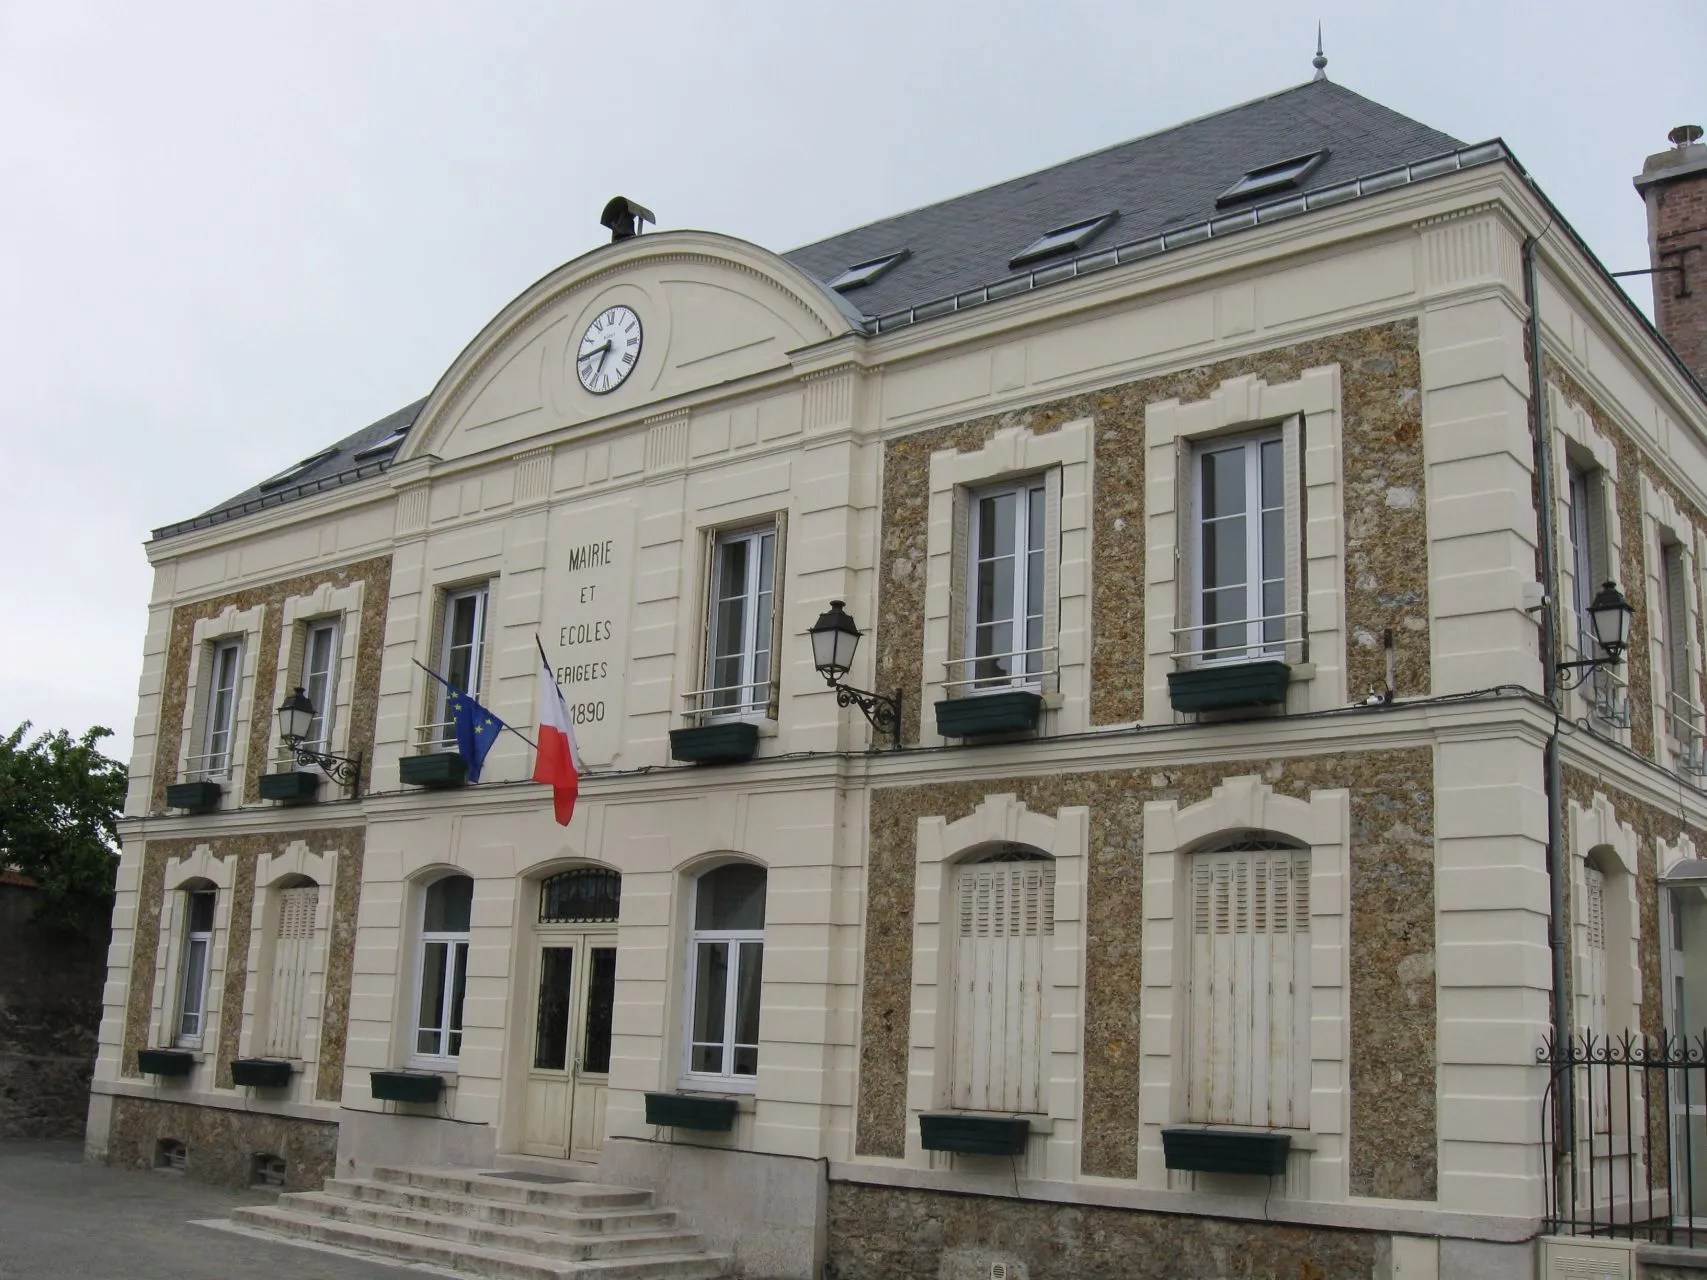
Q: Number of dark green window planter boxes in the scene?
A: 12